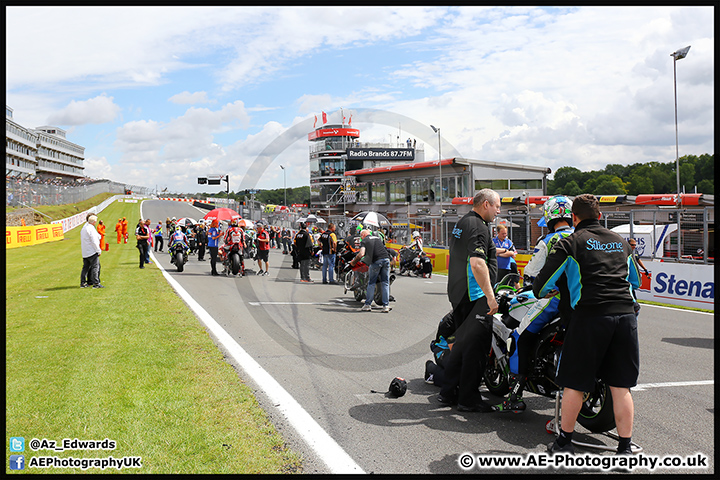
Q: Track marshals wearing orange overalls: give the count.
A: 3